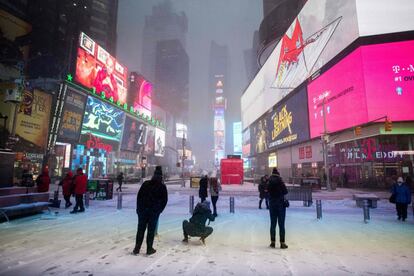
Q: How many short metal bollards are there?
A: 6